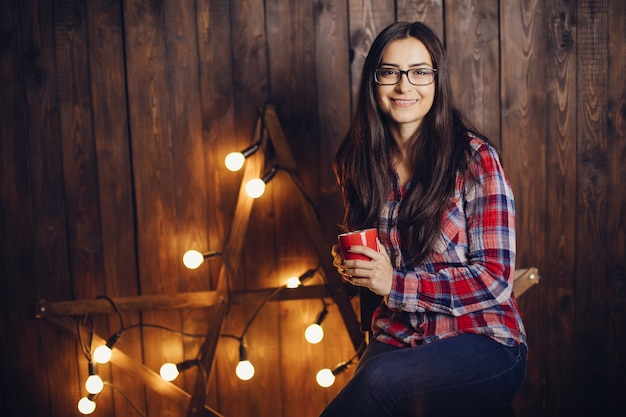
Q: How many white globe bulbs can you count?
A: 11